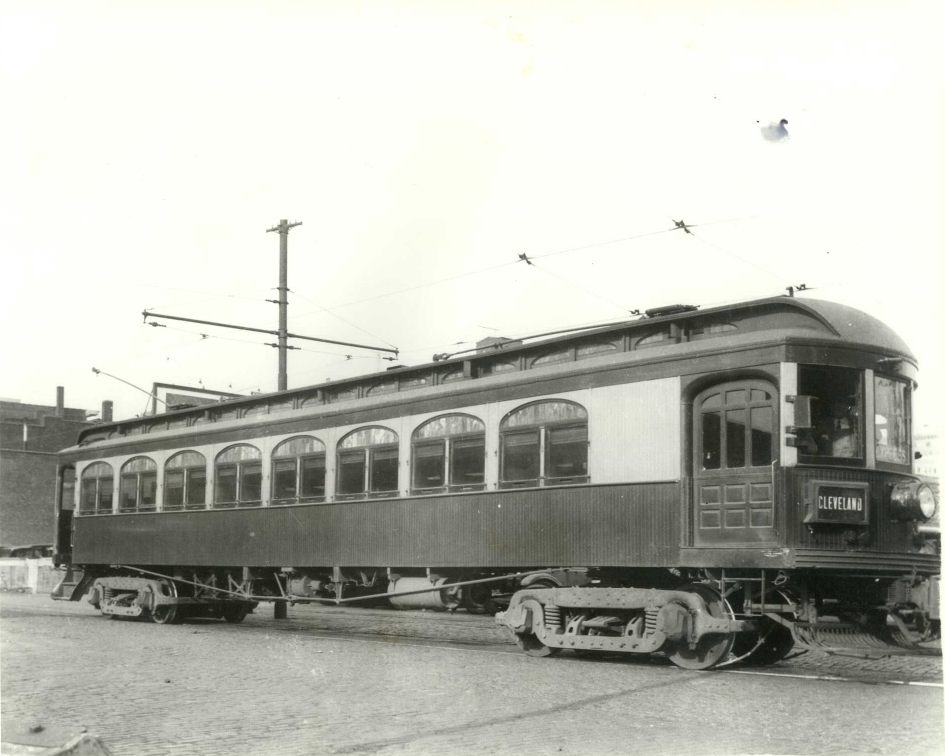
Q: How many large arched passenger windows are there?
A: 8